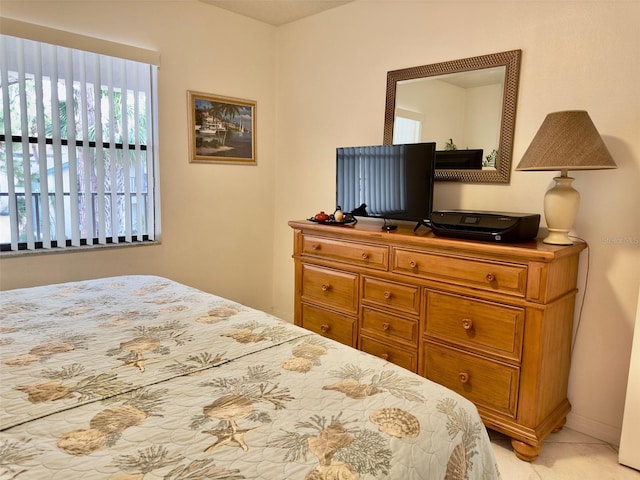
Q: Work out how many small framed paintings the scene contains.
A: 1